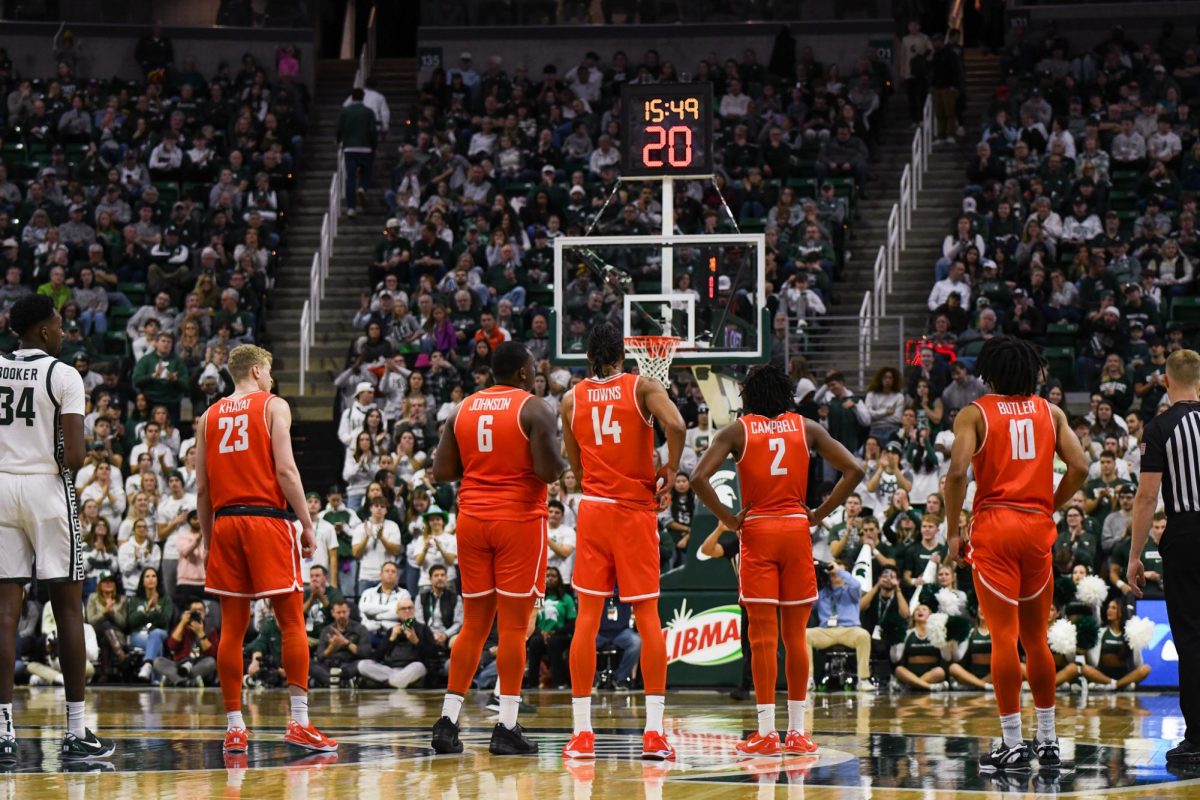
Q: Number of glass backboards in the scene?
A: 1